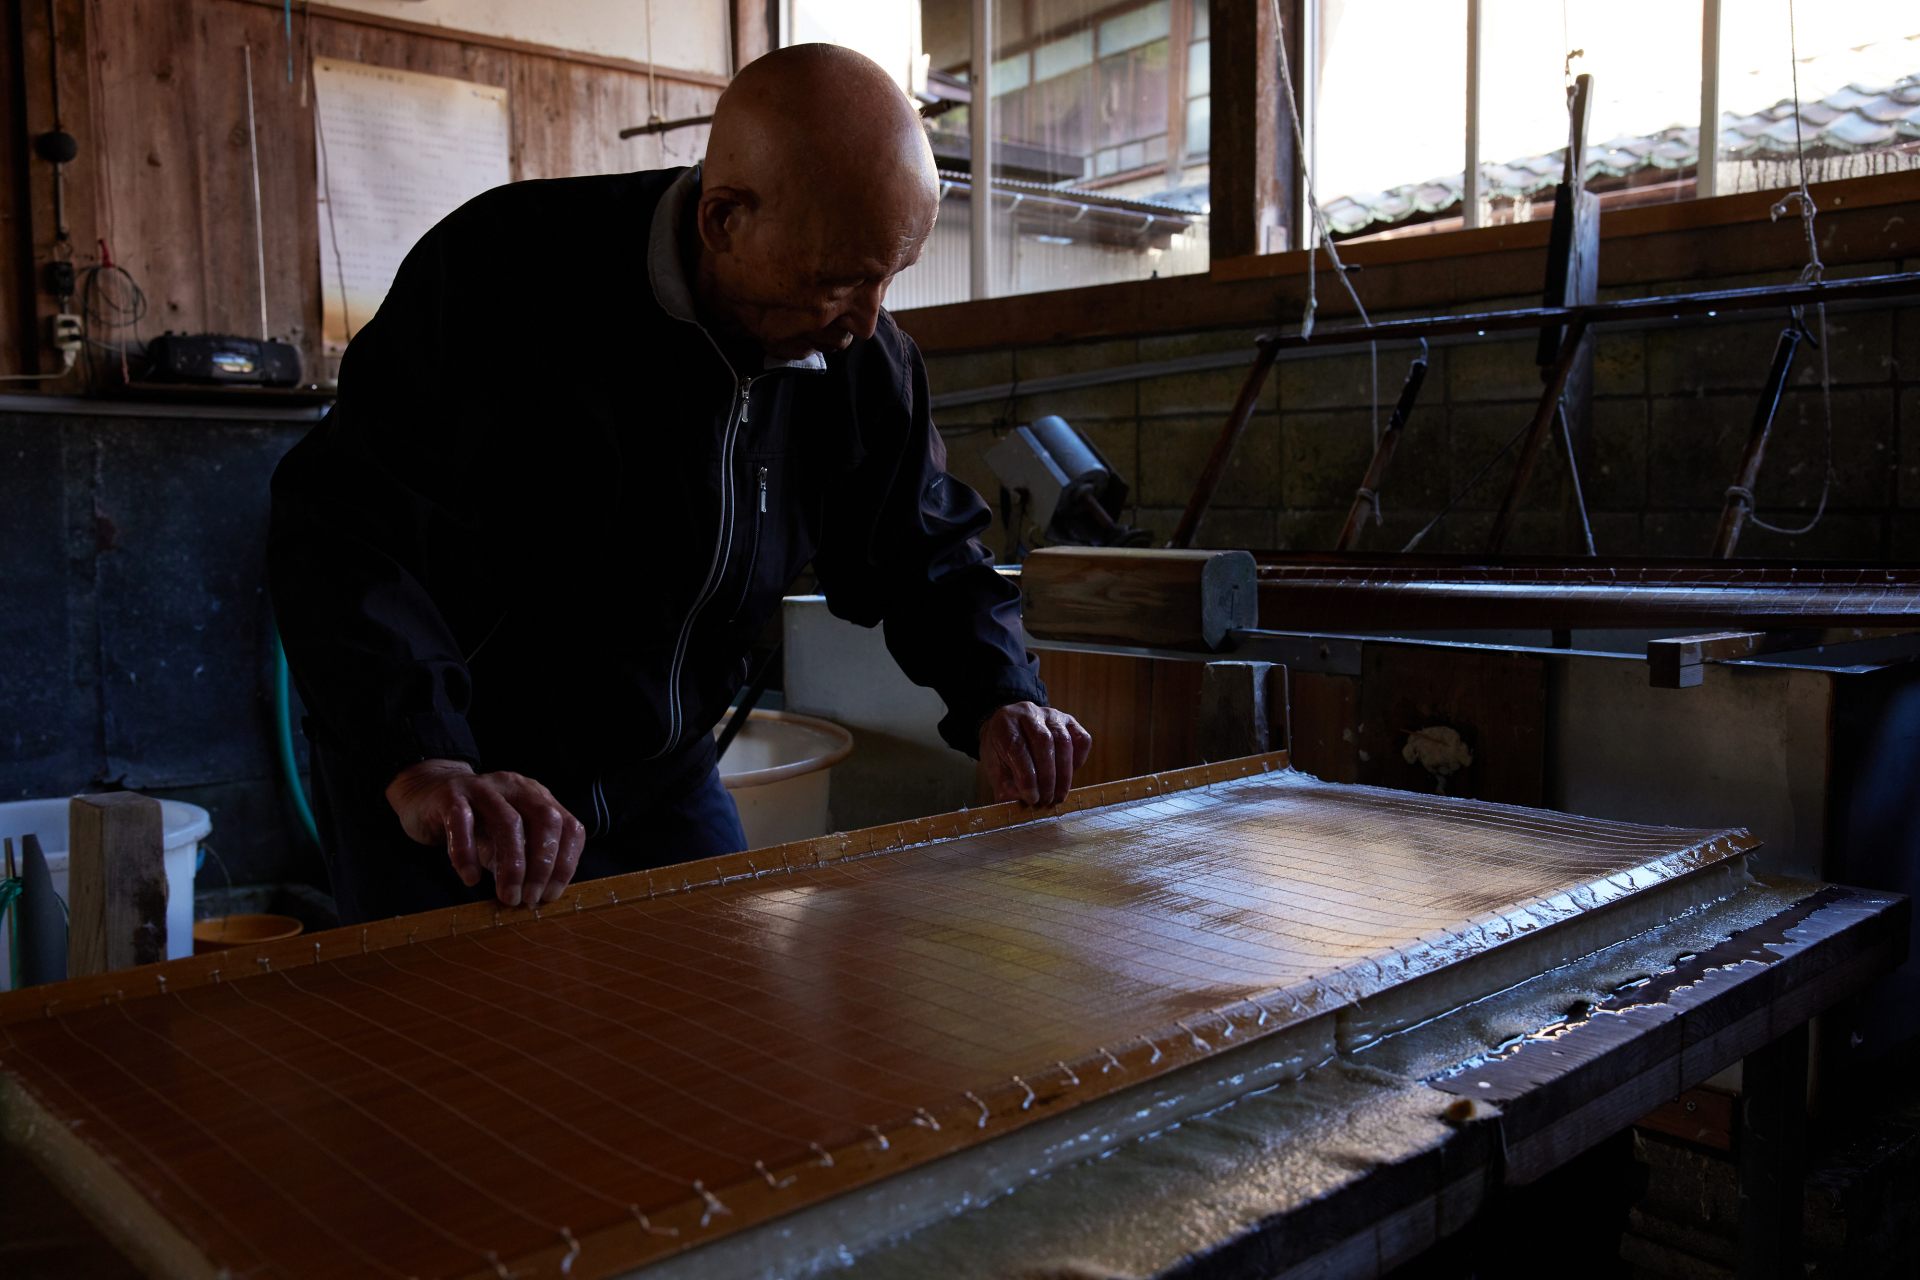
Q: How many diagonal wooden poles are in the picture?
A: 4